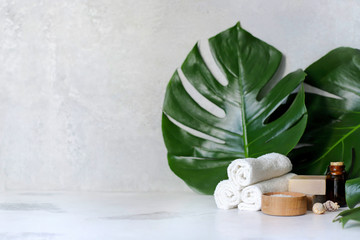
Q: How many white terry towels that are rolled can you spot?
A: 3